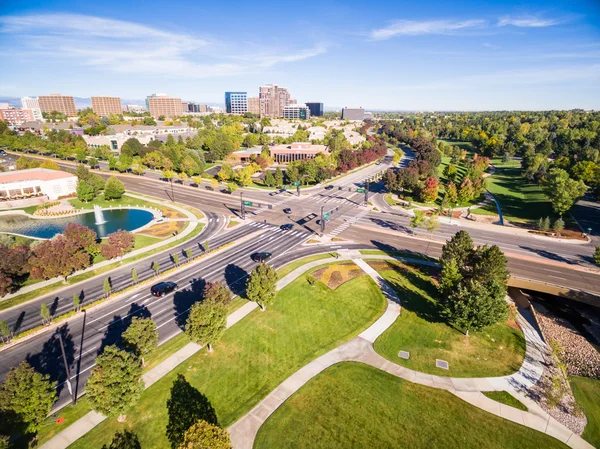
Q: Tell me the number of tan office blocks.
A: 3